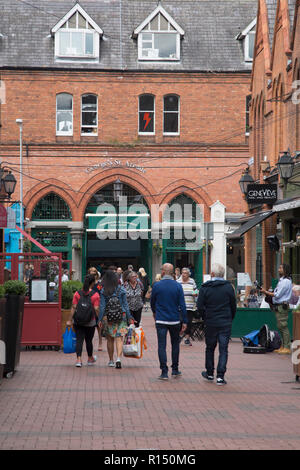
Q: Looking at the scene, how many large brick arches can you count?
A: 3